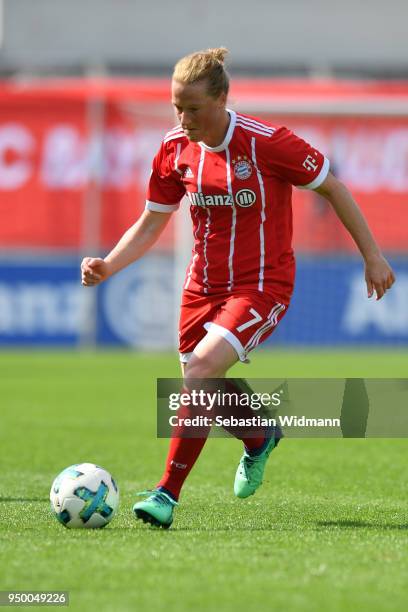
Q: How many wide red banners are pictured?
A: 1